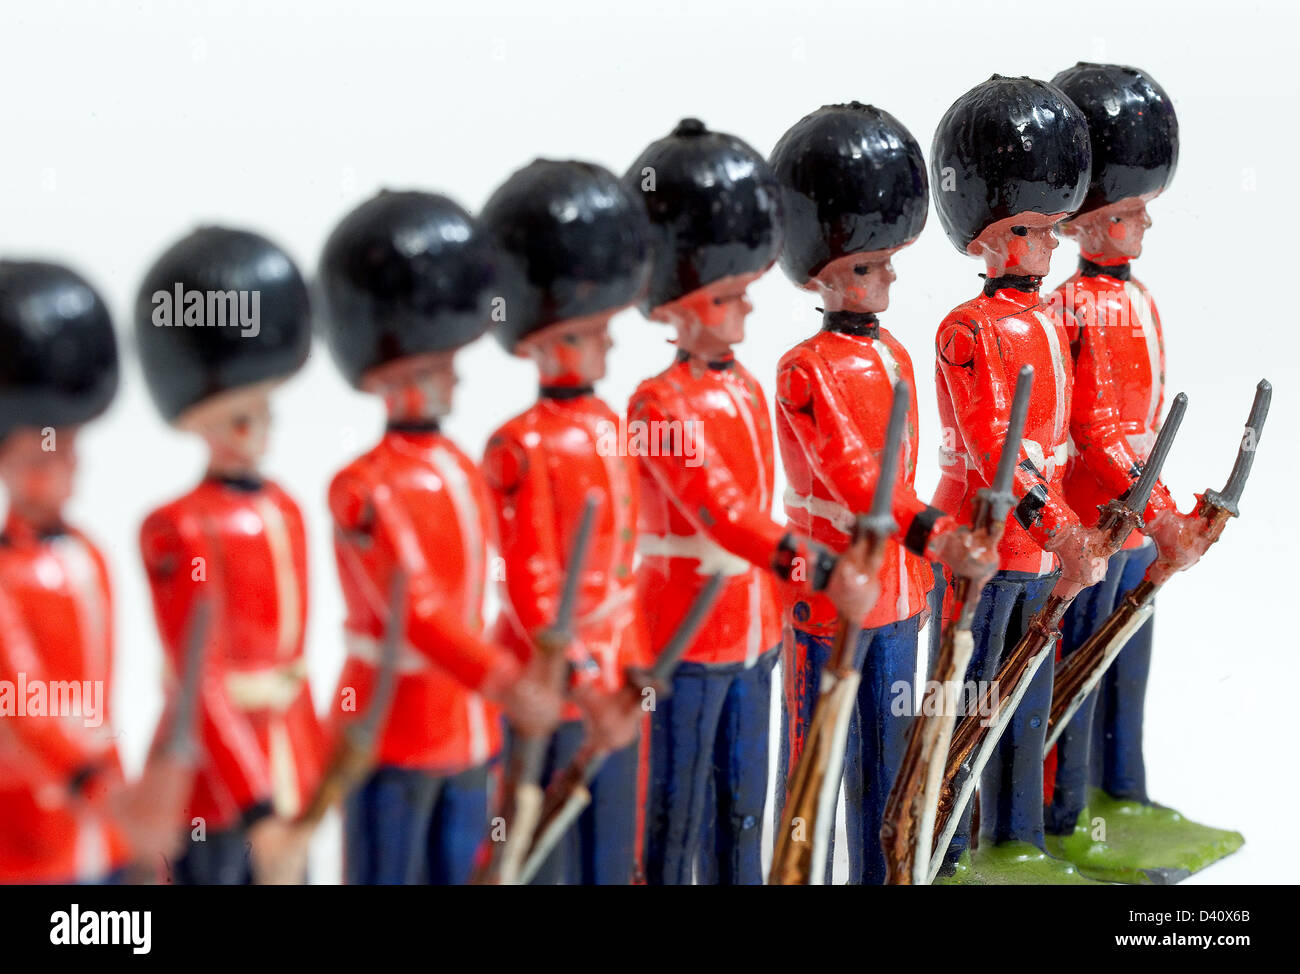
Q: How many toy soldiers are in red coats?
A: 8